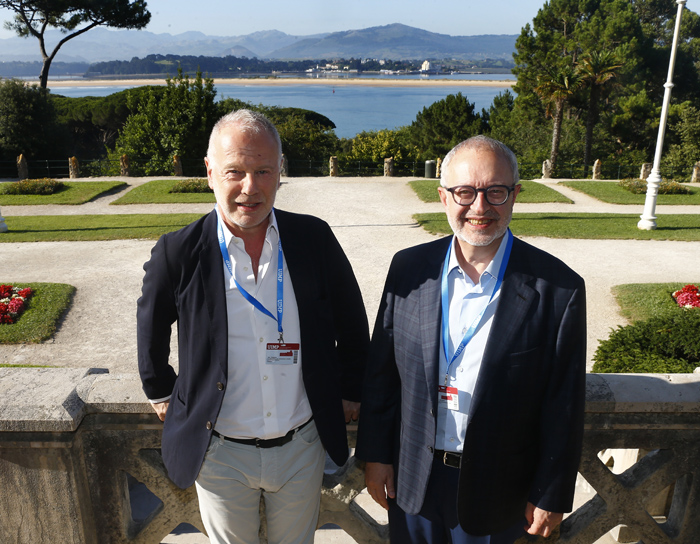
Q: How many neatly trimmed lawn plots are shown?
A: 8